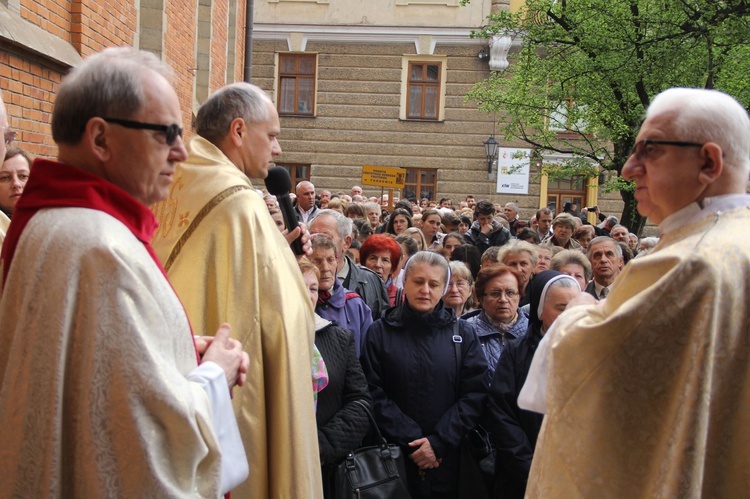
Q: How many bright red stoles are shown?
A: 1